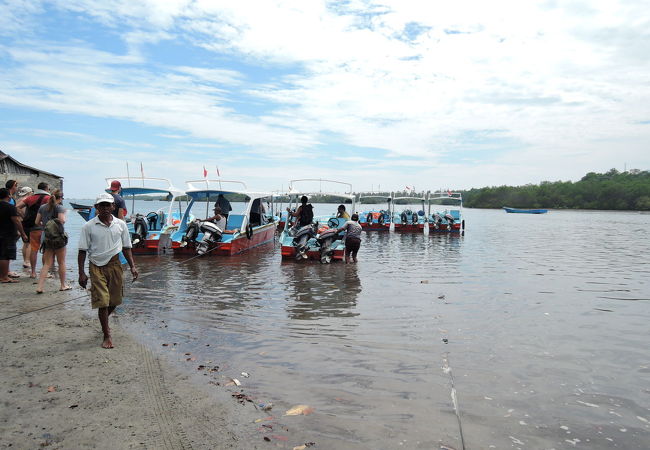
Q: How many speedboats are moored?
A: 6